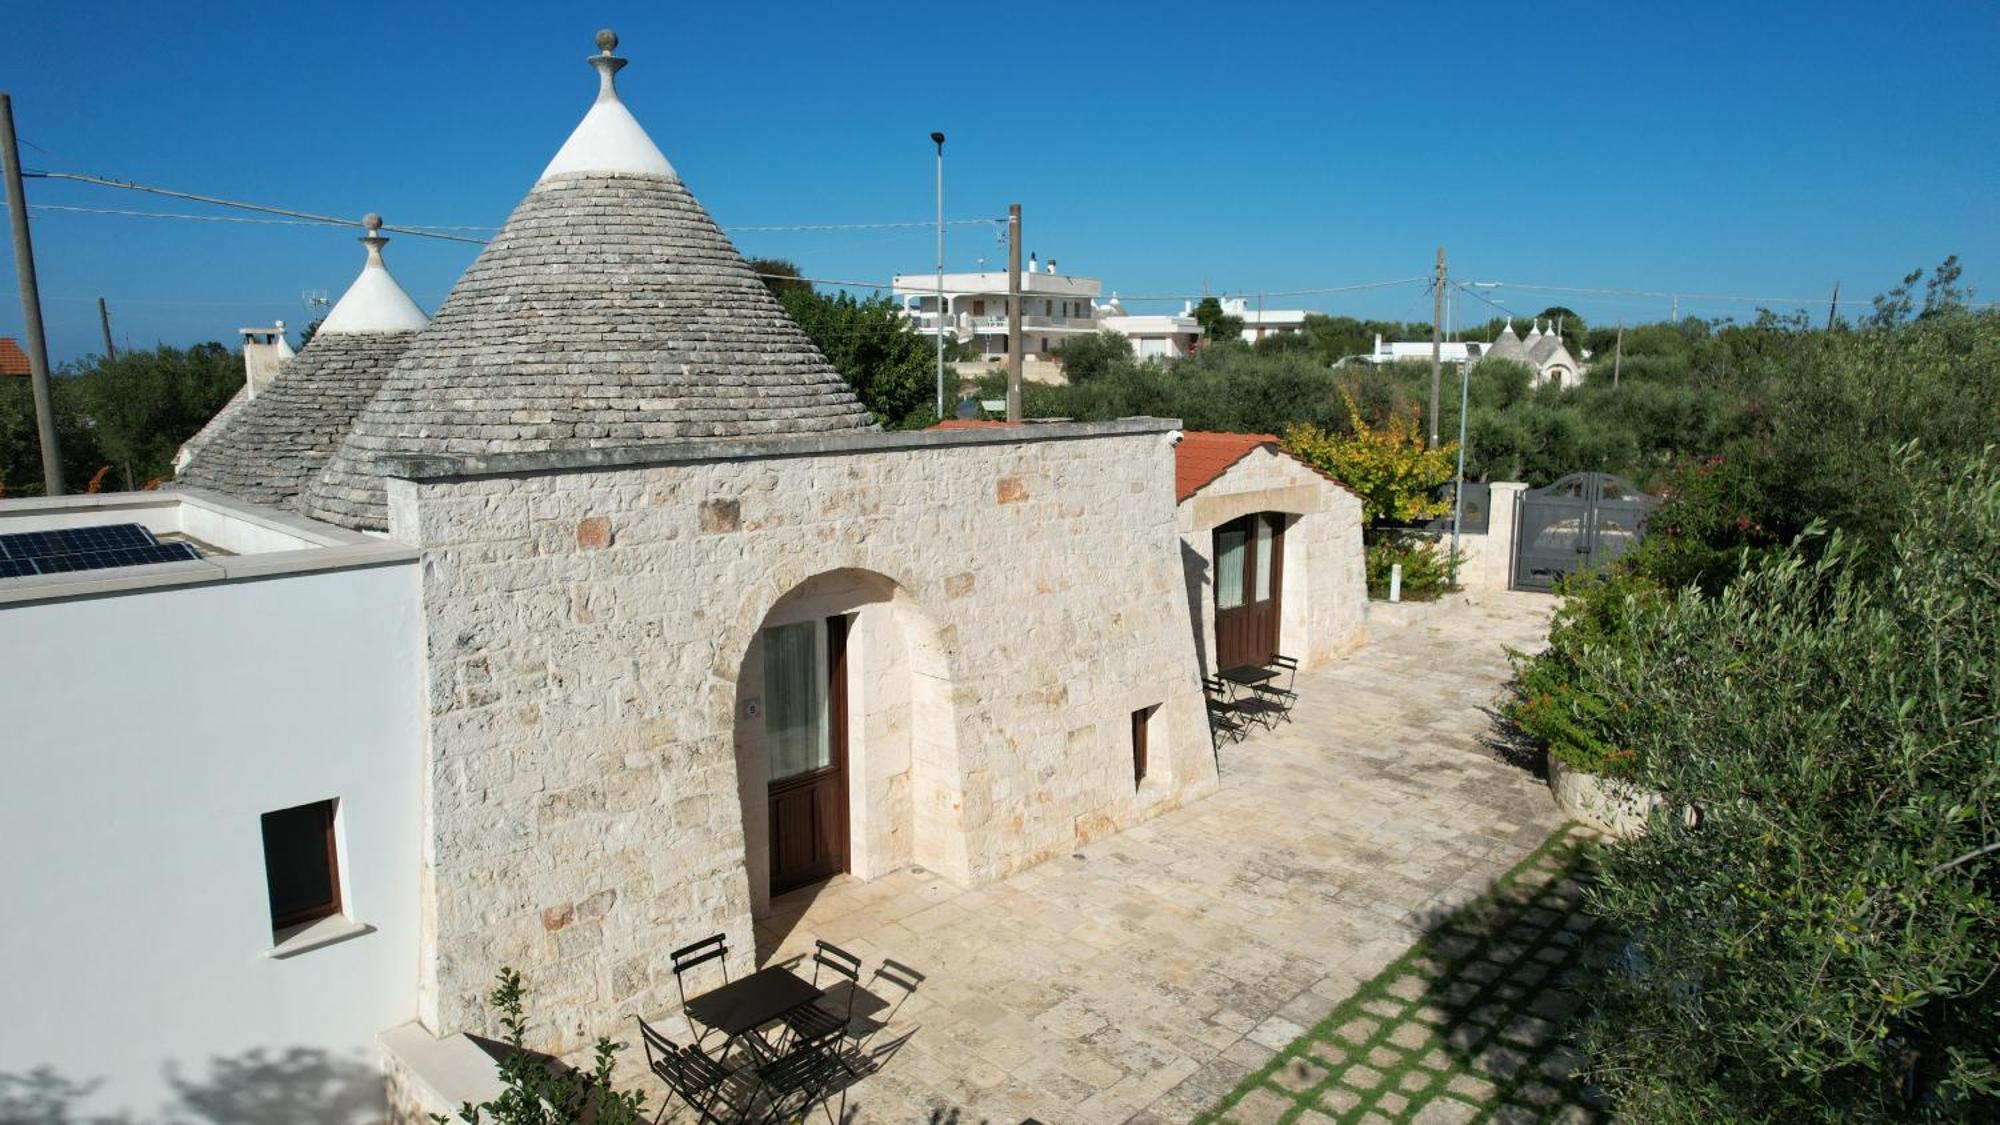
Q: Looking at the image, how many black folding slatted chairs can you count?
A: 6